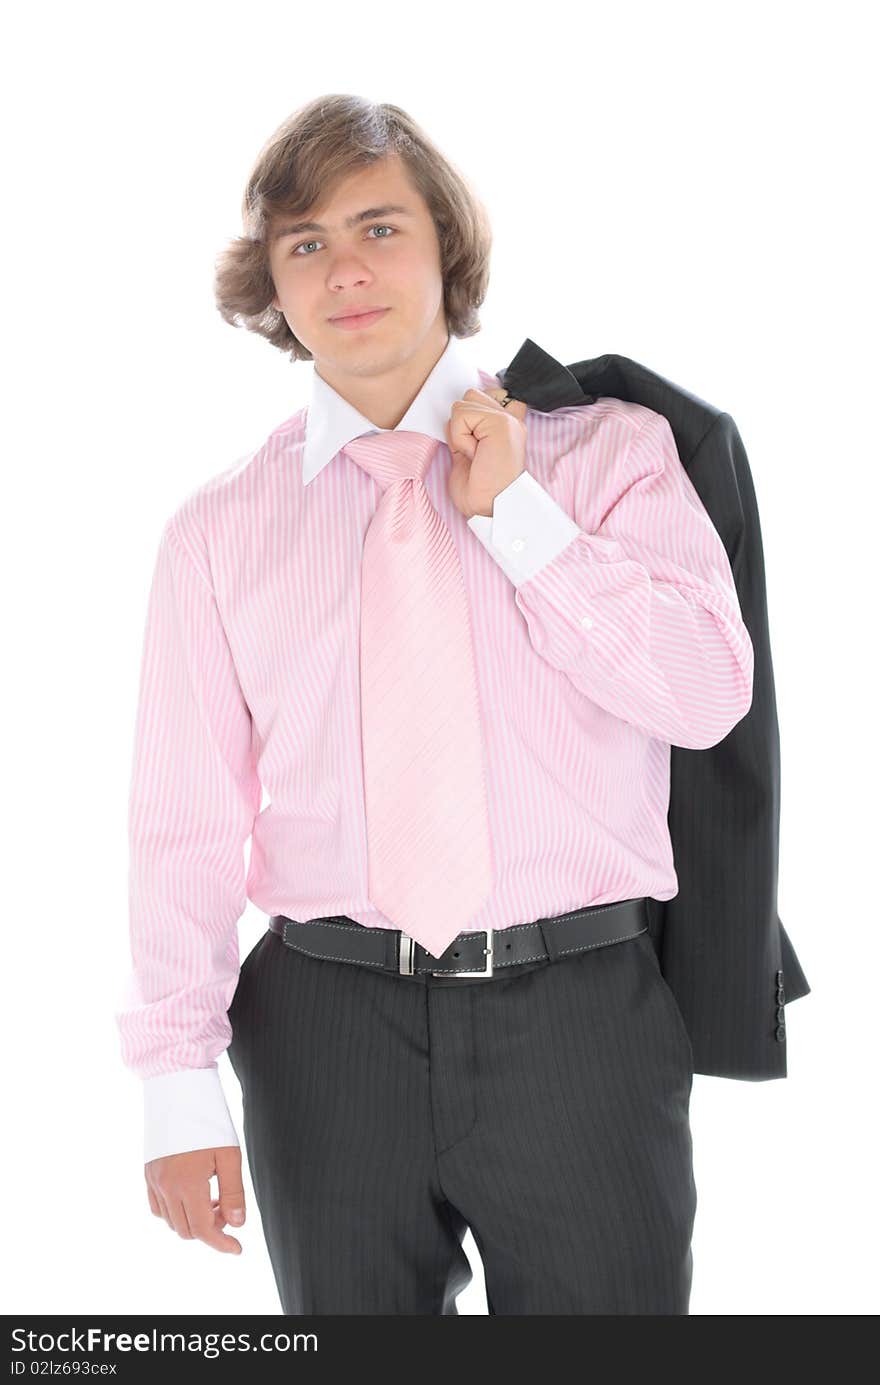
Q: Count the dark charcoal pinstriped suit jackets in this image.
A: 1